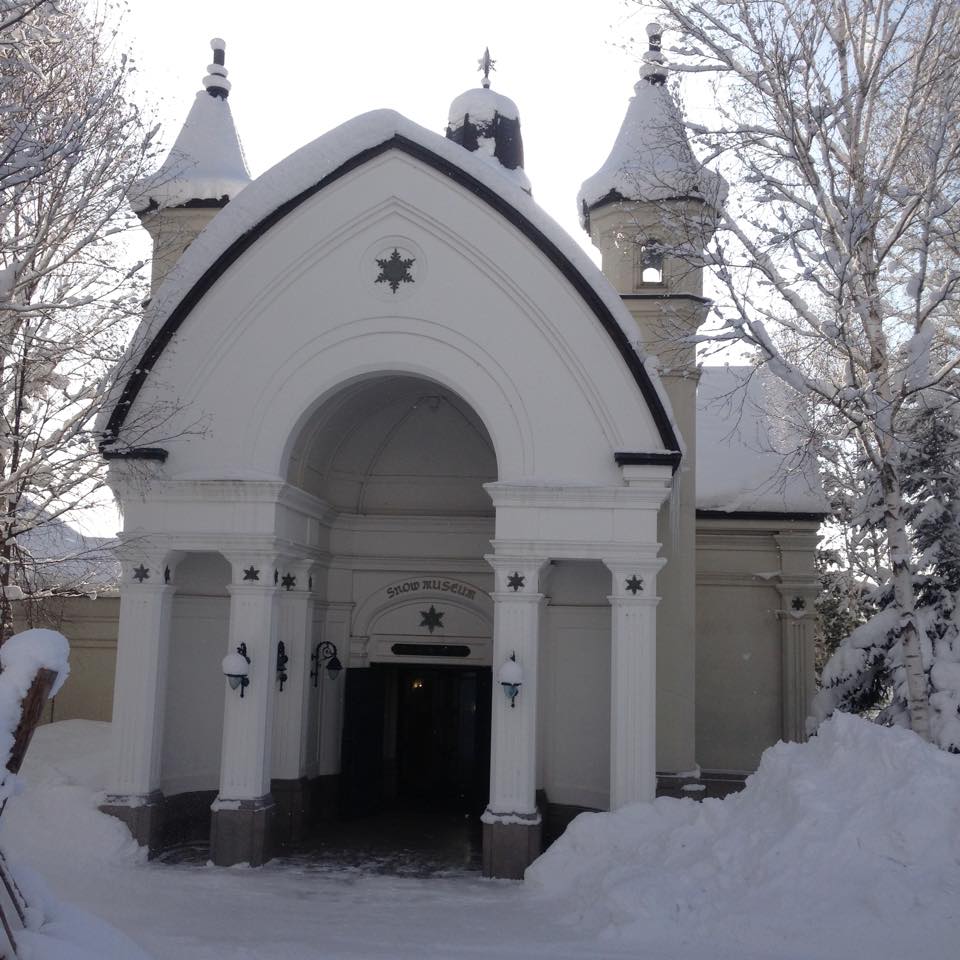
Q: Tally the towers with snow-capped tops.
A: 3